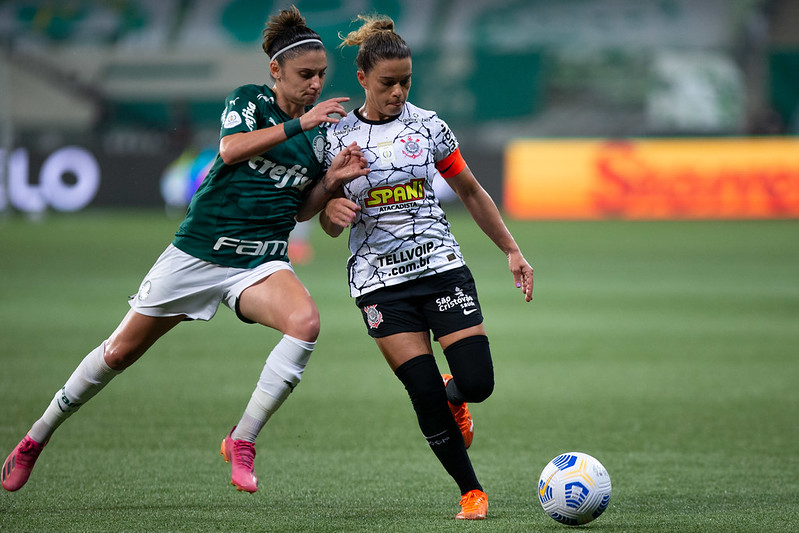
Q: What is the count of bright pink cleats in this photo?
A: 2